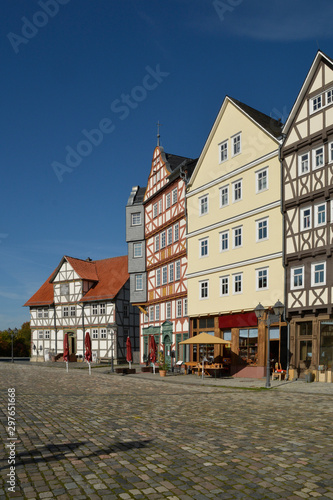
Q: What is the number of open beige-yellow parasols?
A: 1